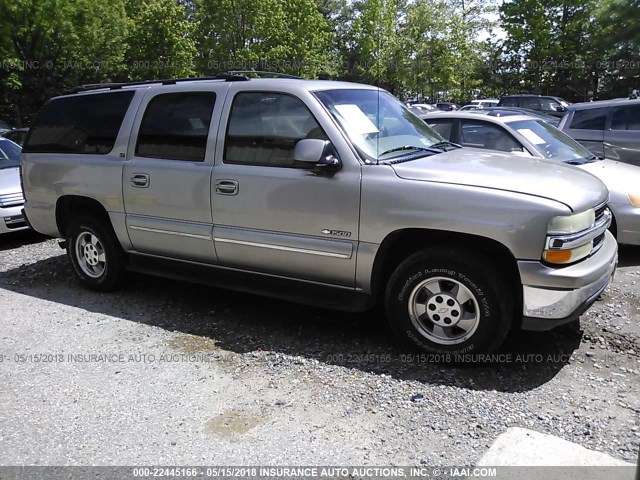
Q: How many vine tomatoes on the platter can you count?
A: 0